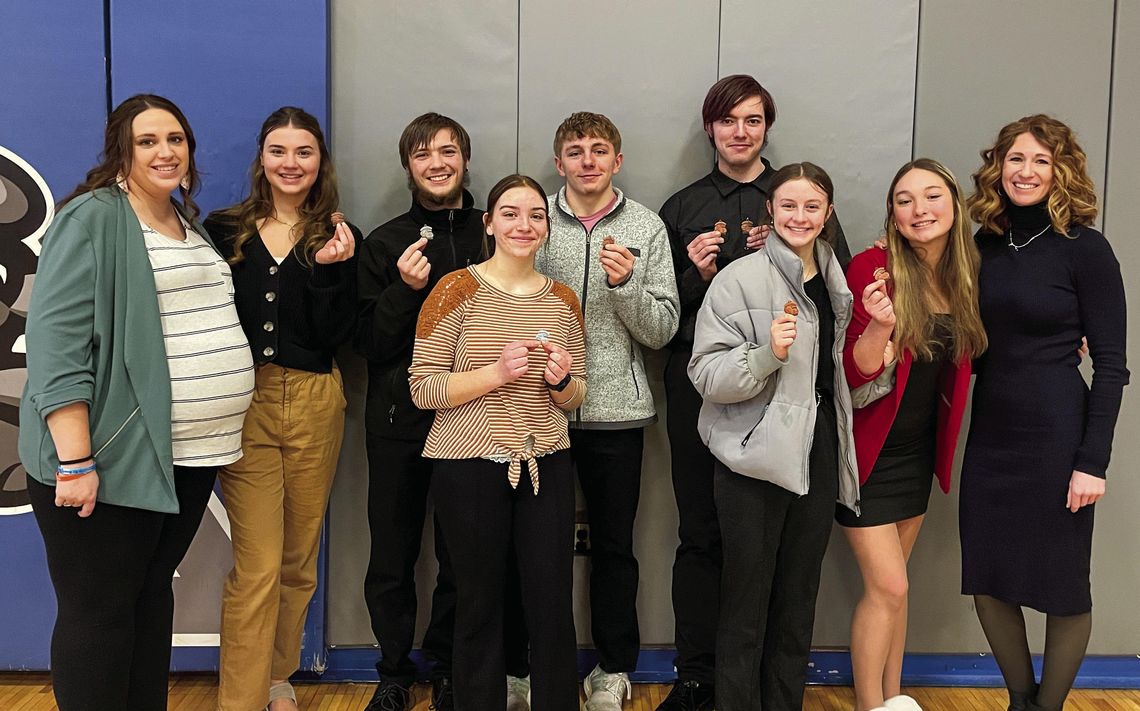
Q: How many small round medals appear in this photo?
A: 8